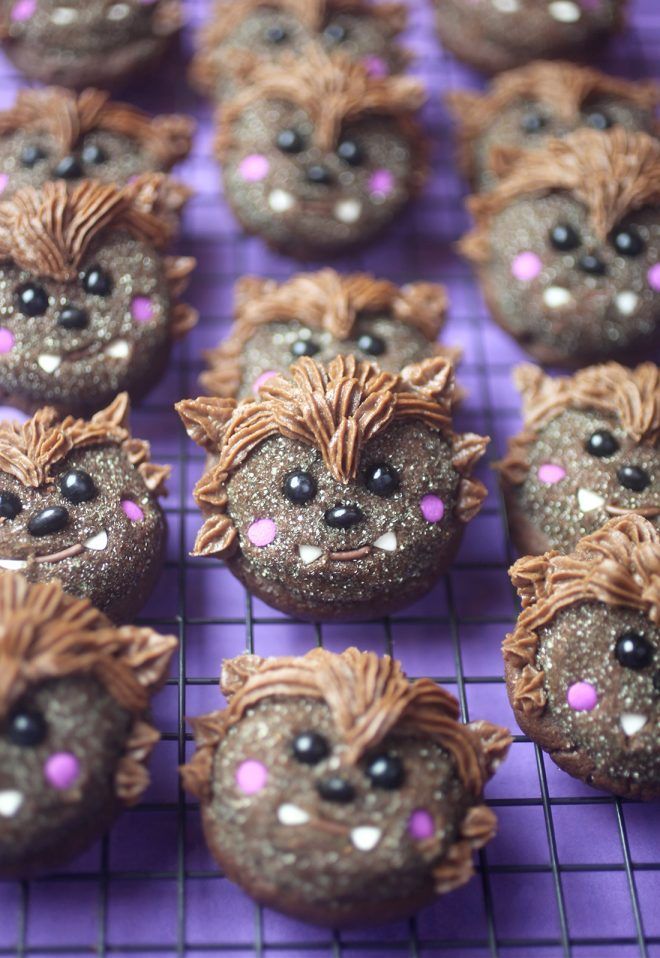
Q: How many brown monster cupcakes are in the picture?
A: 15